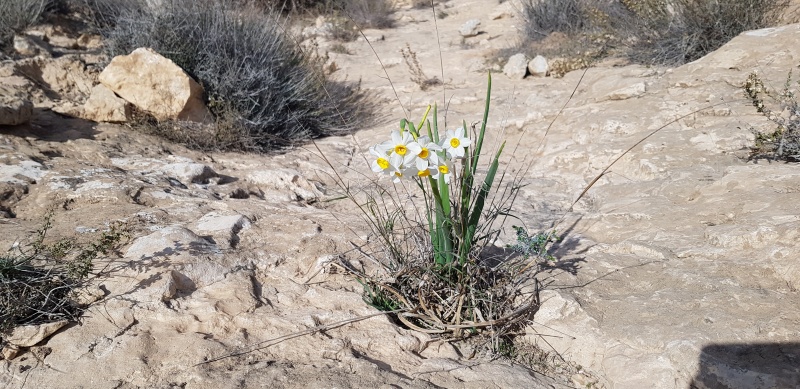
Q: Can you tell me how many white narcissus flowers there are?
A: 7